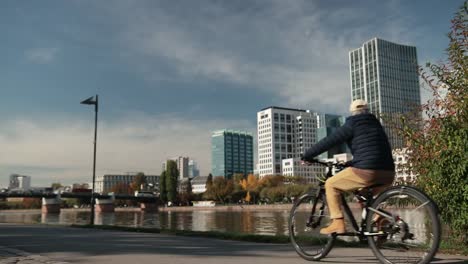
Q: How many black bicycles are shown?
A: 1